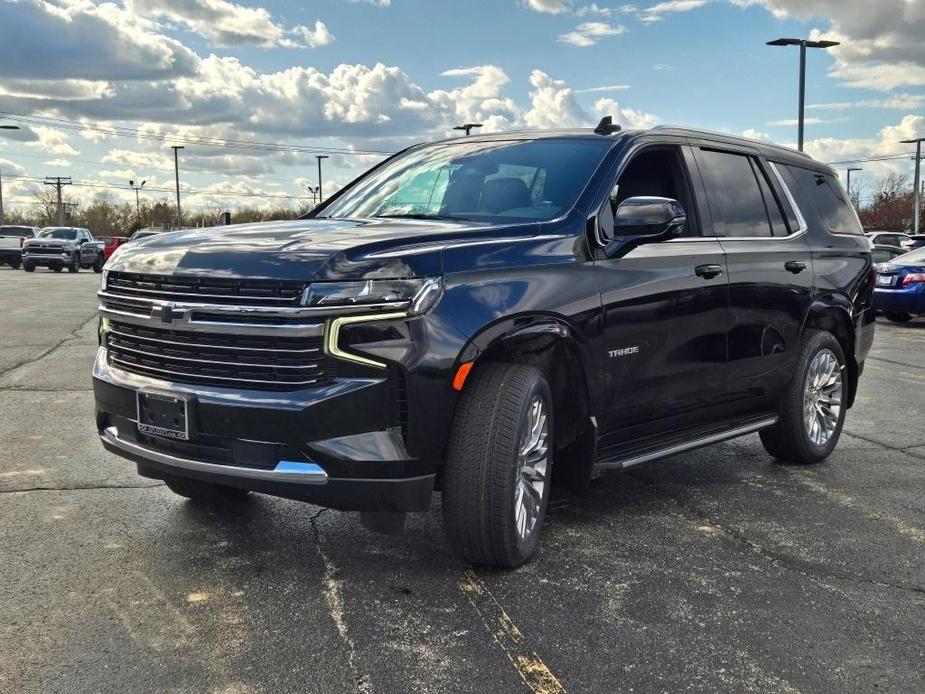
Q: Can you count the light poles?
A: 9